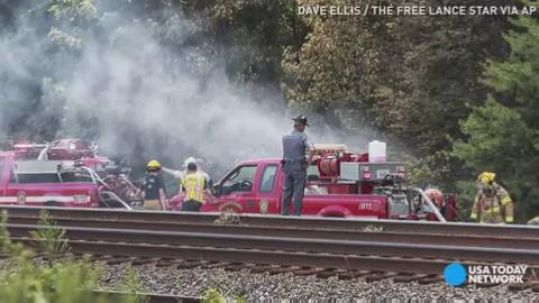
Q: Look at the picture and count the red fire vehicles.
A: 2